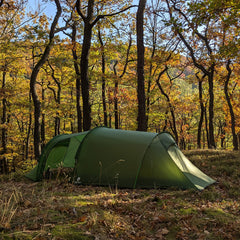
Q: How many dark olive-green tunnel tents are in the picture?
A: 1